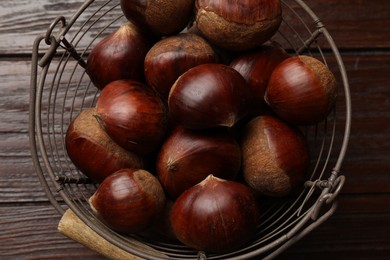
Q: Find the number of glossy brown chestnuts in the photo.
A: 13